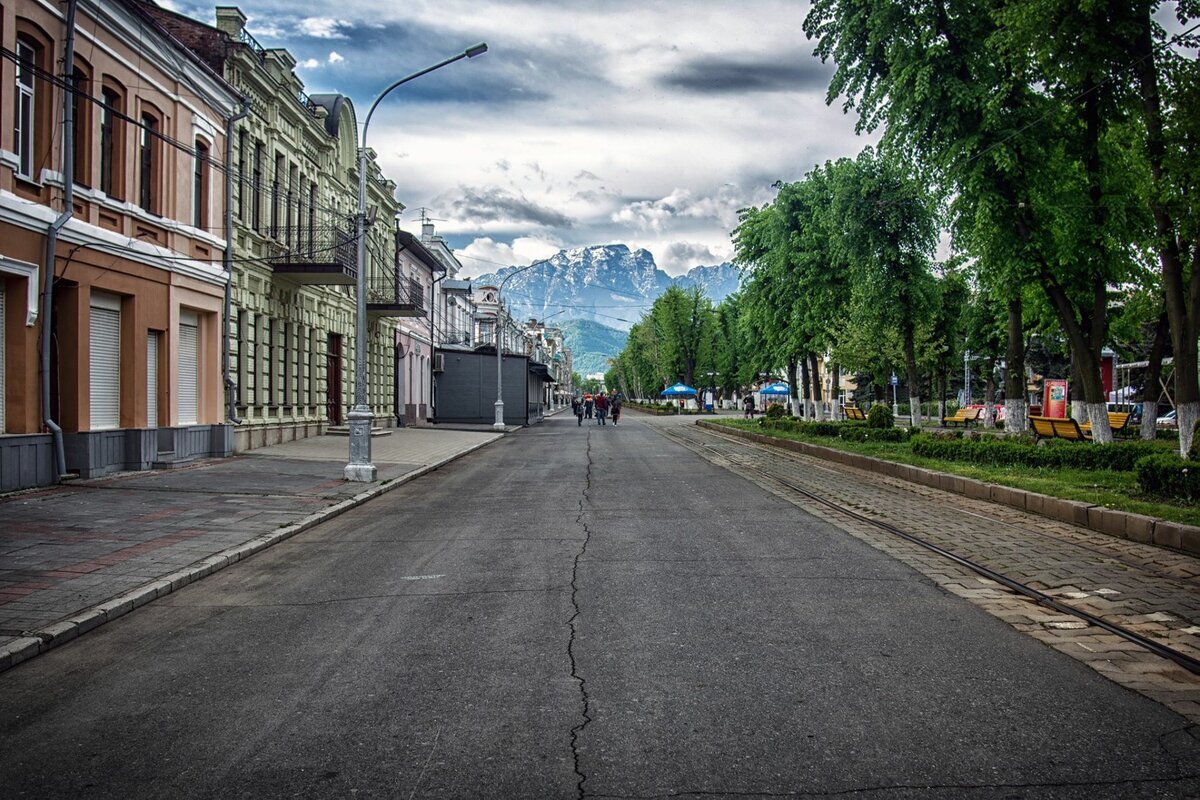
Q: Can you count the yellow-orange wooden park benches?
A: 4